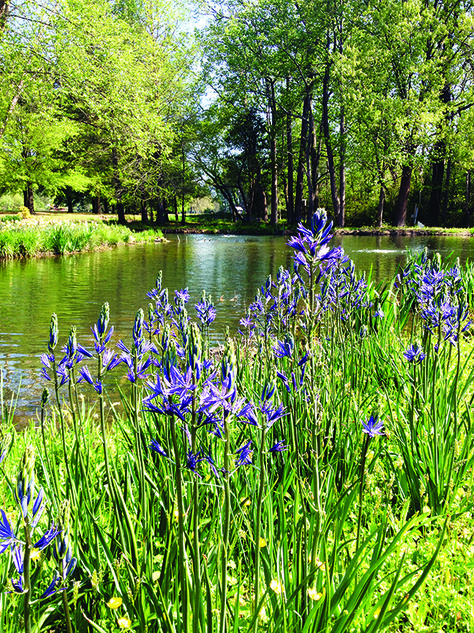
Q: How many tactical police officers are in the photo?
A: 0